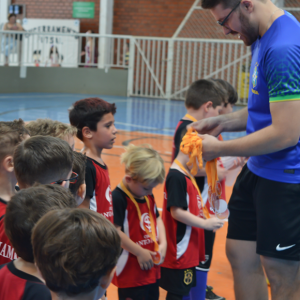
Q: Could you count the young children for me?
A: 11